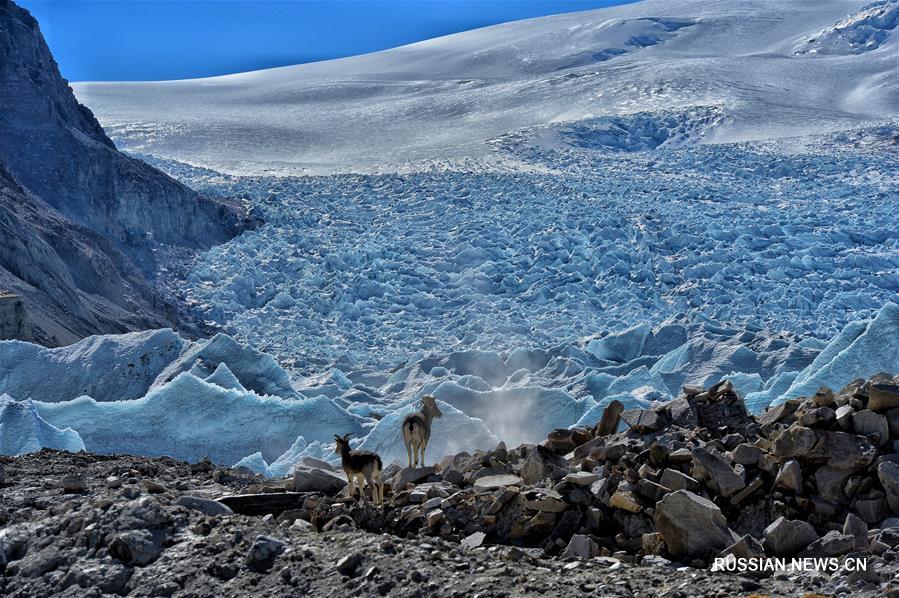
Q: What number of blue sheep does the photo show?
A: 2